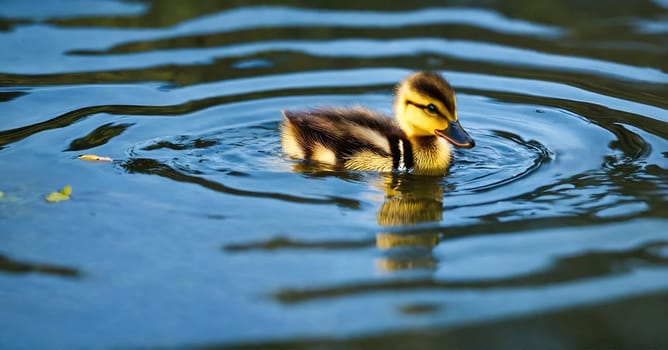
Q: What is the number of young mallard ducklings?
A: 1